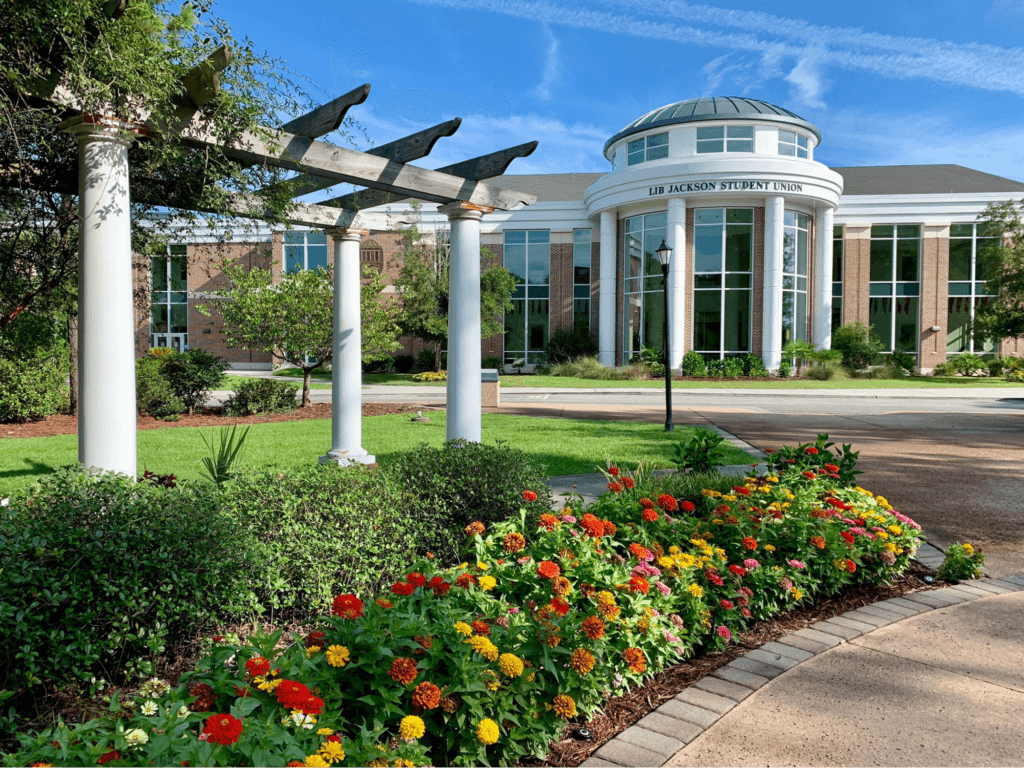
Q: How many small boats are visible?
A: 0